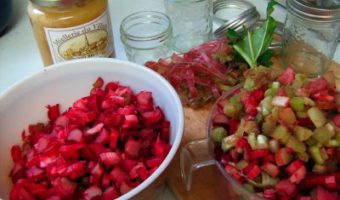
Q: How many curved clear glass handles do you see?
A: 1